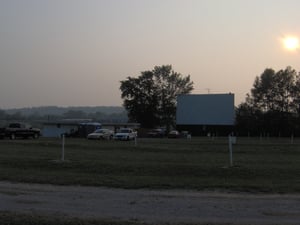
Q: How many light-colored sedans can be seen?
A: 2